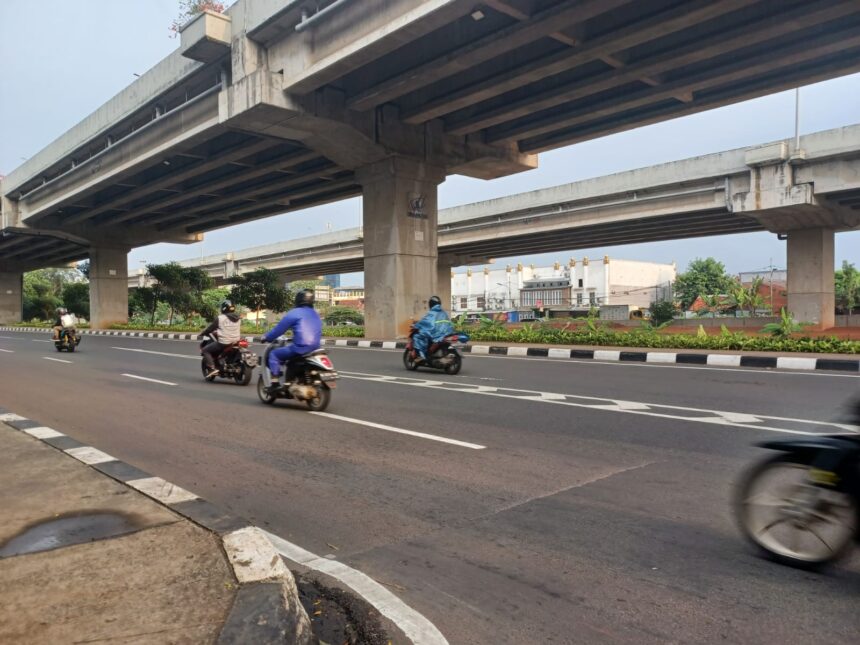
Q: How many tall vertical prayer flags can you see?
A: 0